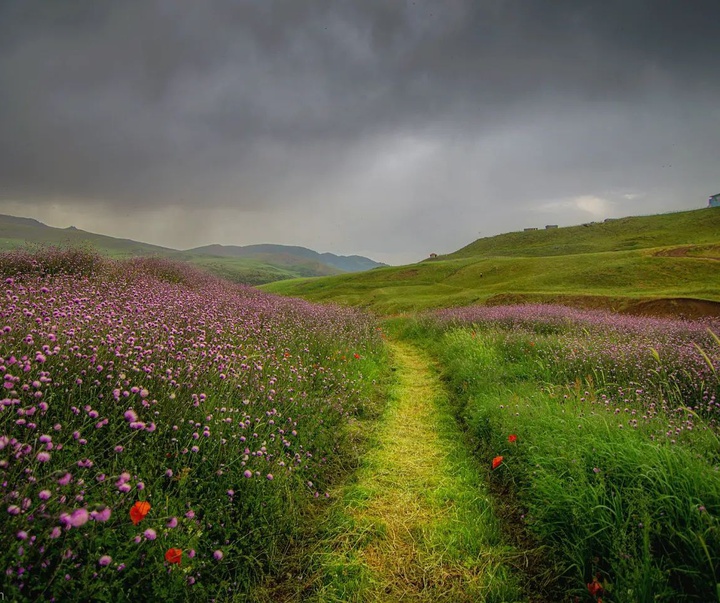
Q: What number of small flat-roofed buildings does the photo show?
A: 2